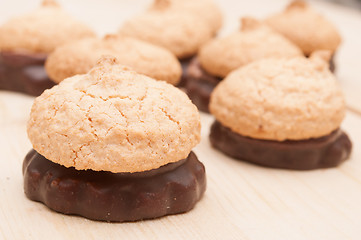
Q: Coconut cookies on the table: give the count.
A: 8